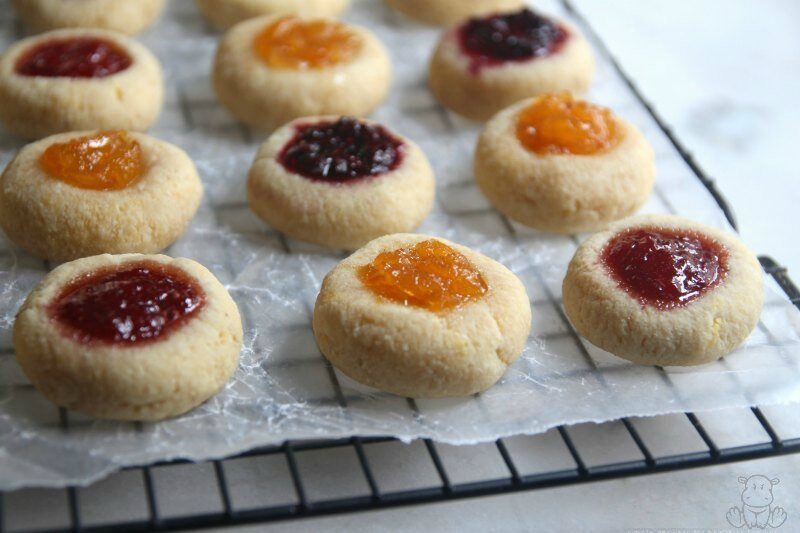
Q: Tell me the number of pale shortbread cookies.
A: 12